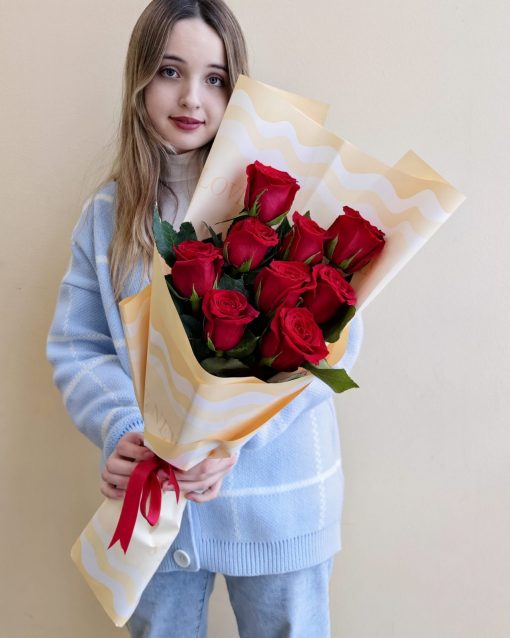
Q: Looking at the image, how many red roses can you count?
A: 9